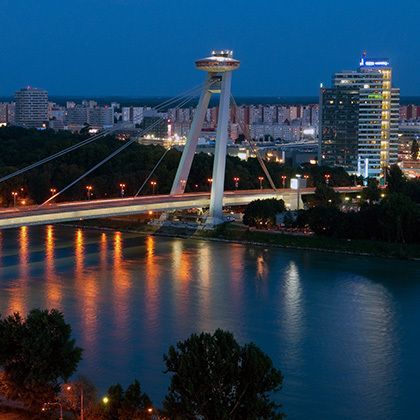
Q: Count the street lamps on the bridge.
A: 12